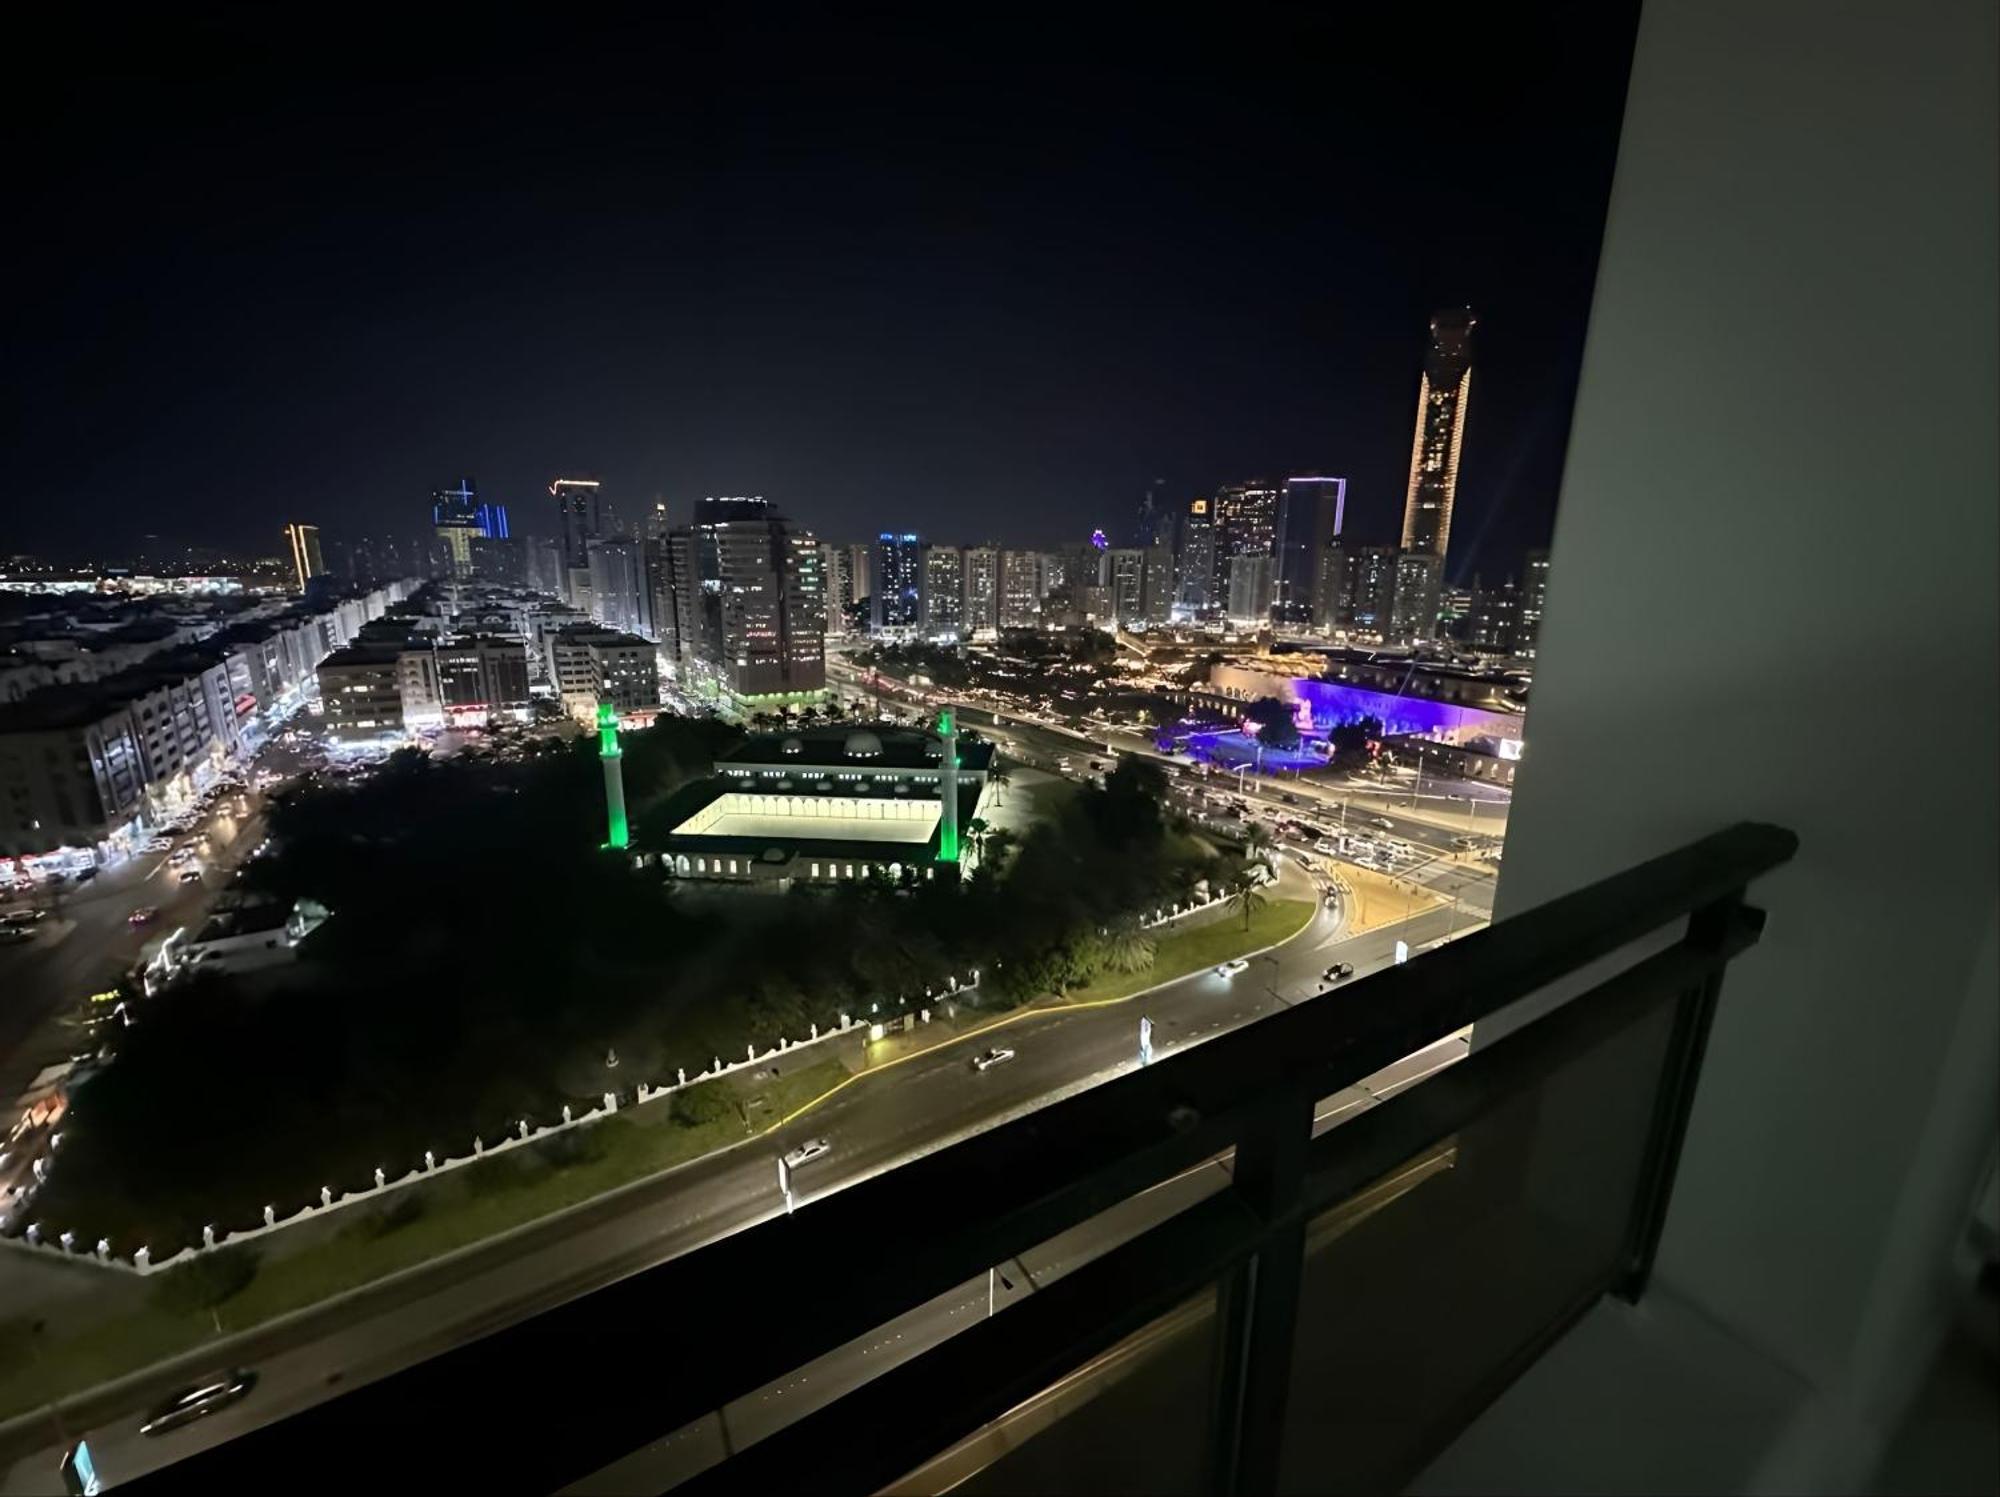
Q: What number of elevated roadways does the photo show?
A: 0